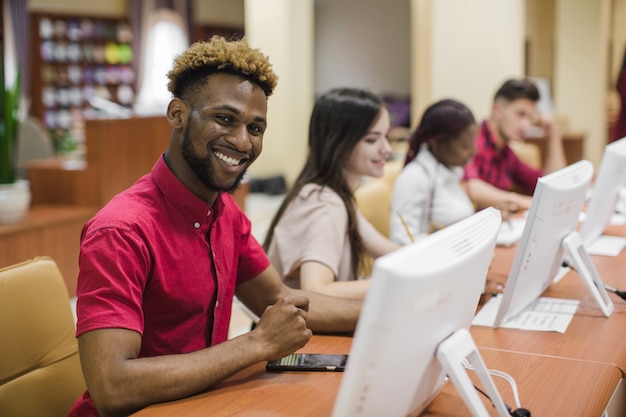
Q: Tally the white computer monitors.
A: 3